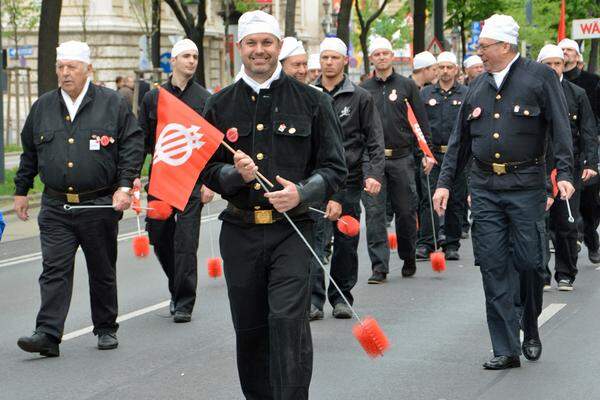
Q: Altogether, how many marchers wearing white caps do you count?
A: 13